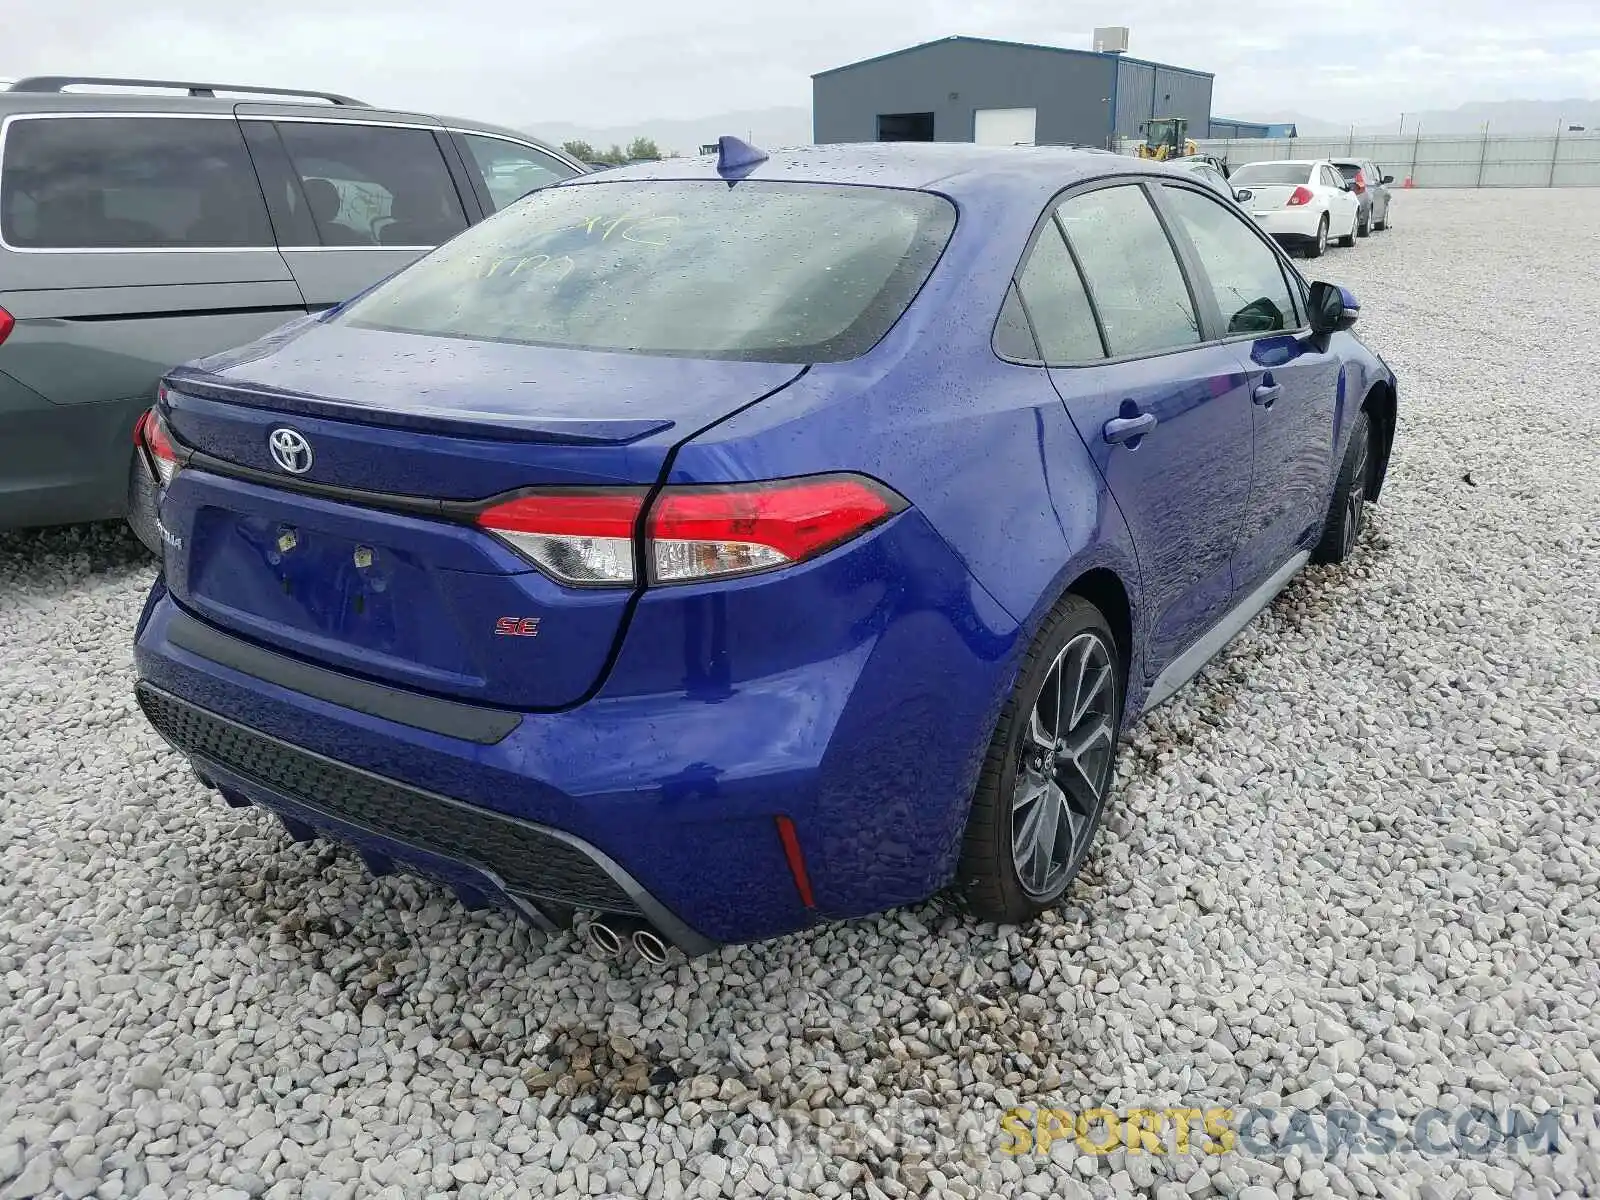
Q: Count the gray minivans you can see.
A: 1